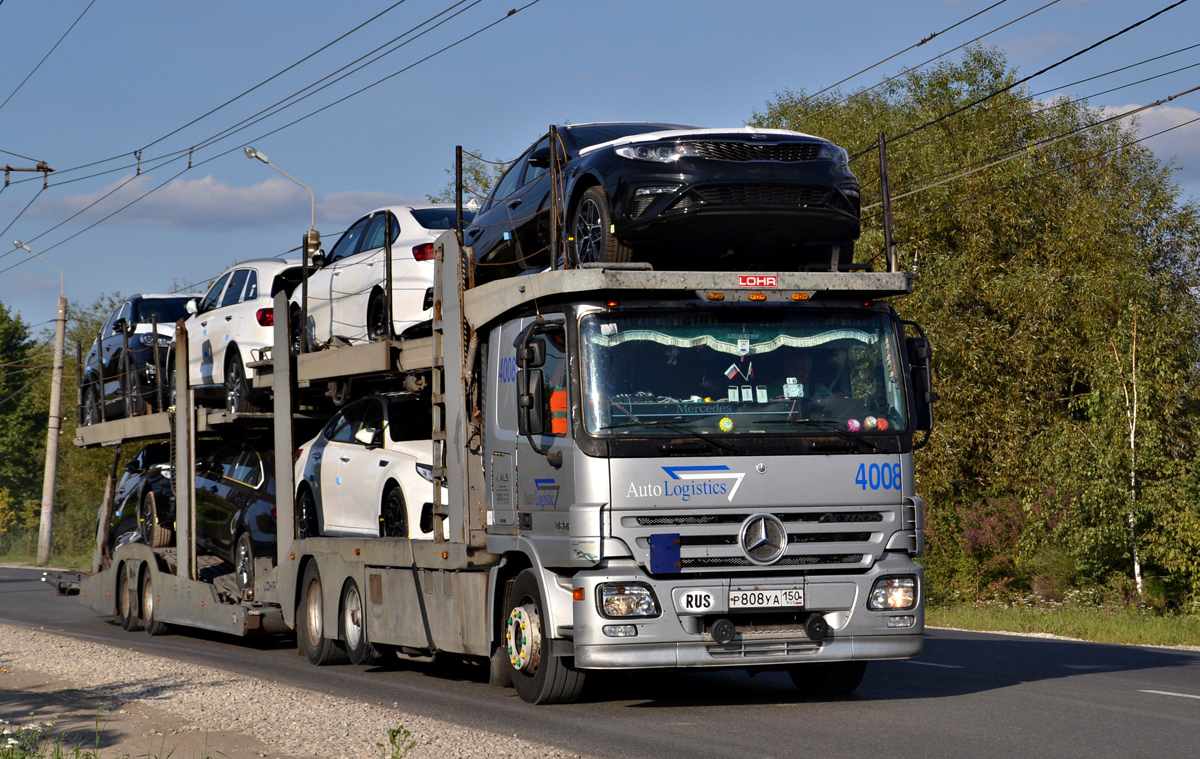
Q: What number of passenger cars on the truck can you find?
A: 7